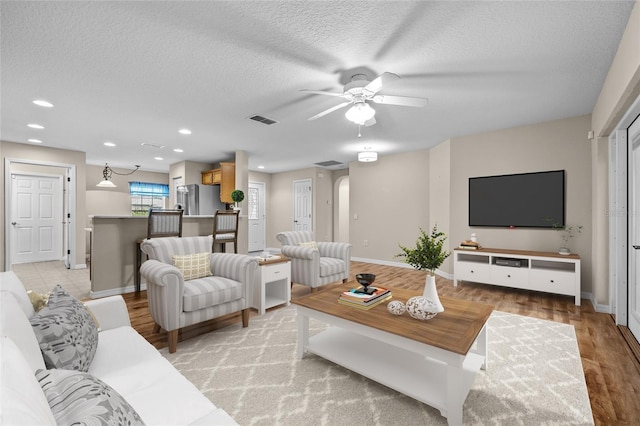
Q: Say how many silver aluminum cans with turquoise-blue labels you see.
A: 0